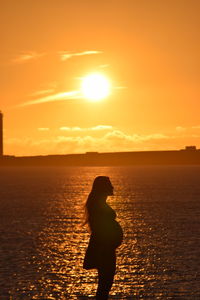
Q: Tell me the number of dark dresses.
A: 1